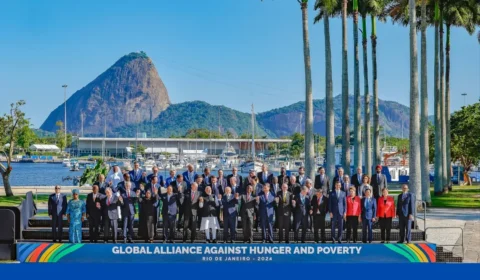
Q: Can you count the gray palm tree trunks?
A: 11